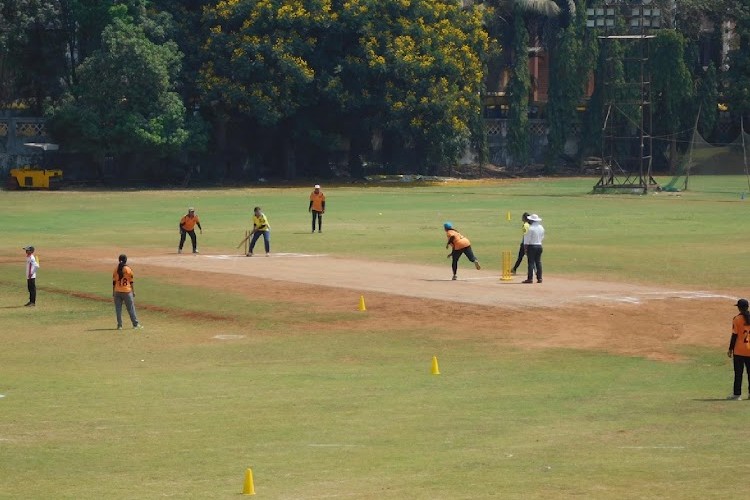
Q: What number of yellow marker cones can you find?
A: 4